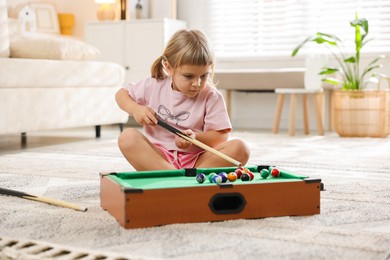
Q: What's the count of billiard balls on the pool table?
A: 12